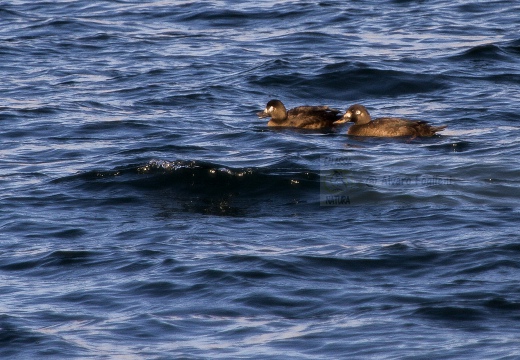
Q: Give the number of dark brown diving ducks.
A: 2